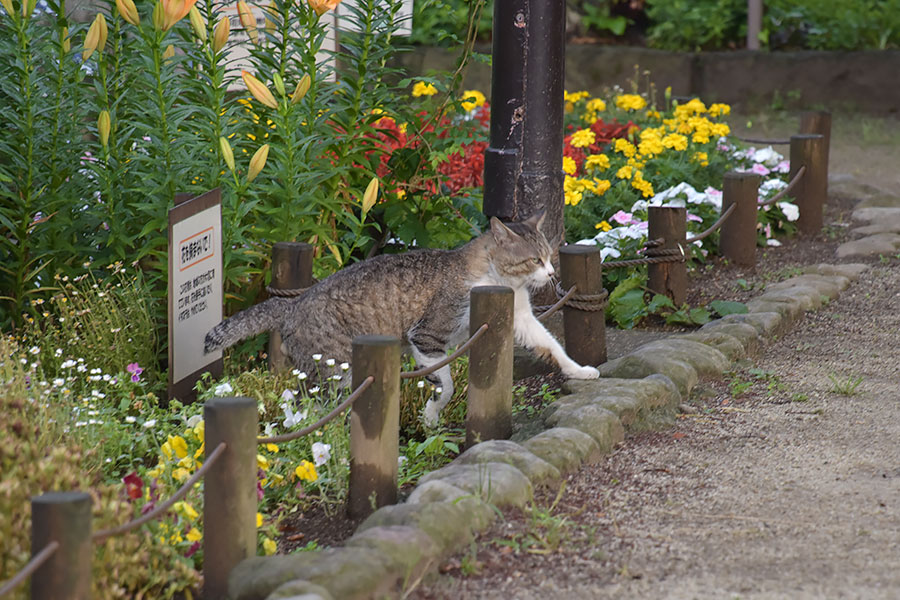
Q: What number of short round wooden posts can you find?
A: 10